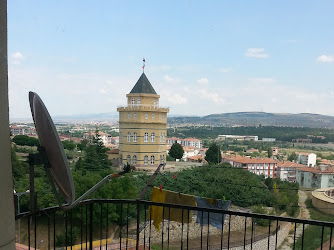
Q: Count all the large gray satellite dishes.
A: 1